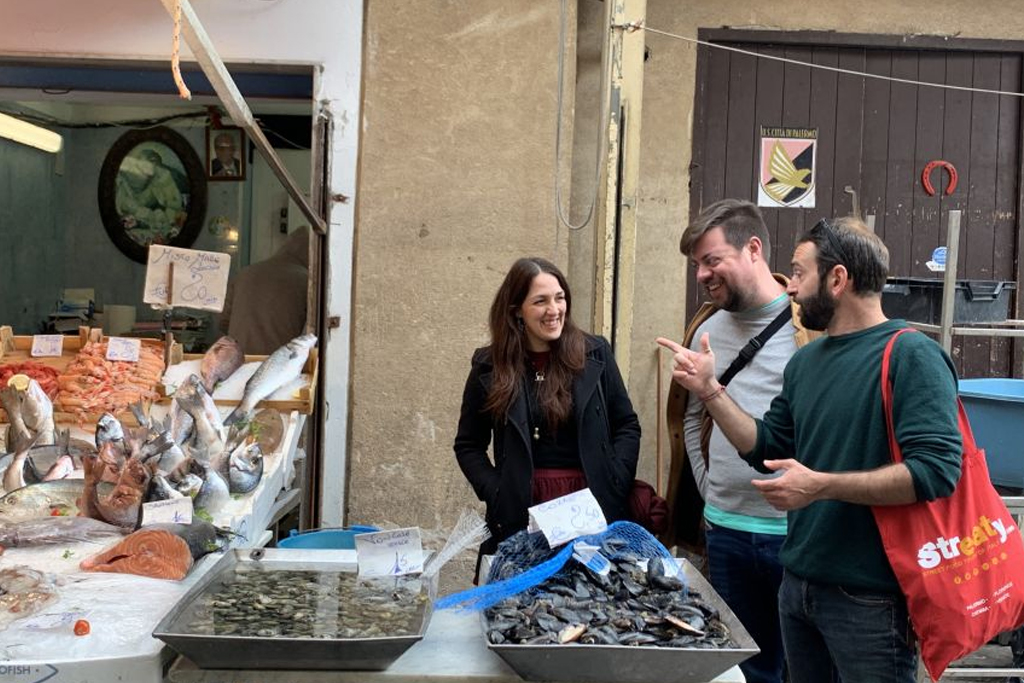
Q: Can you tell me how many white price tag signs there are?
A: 6